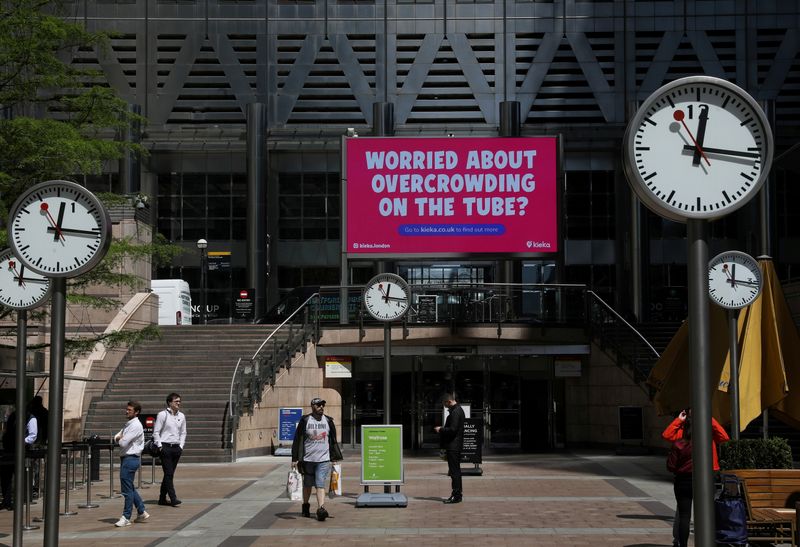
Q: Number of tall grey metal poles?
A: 5